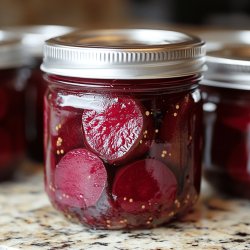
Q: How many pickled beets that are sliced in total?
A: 3